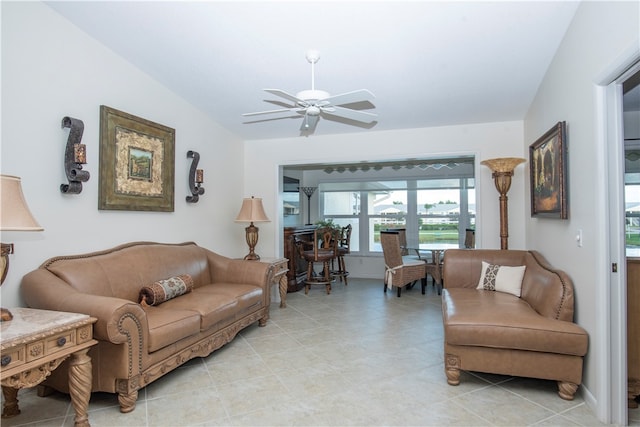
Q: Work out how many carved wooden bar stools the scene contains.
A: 2